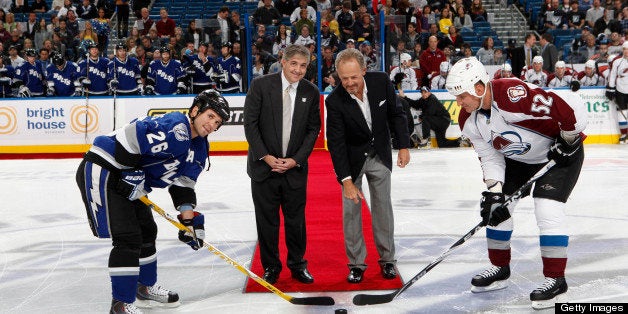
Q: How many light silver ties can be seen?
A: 1